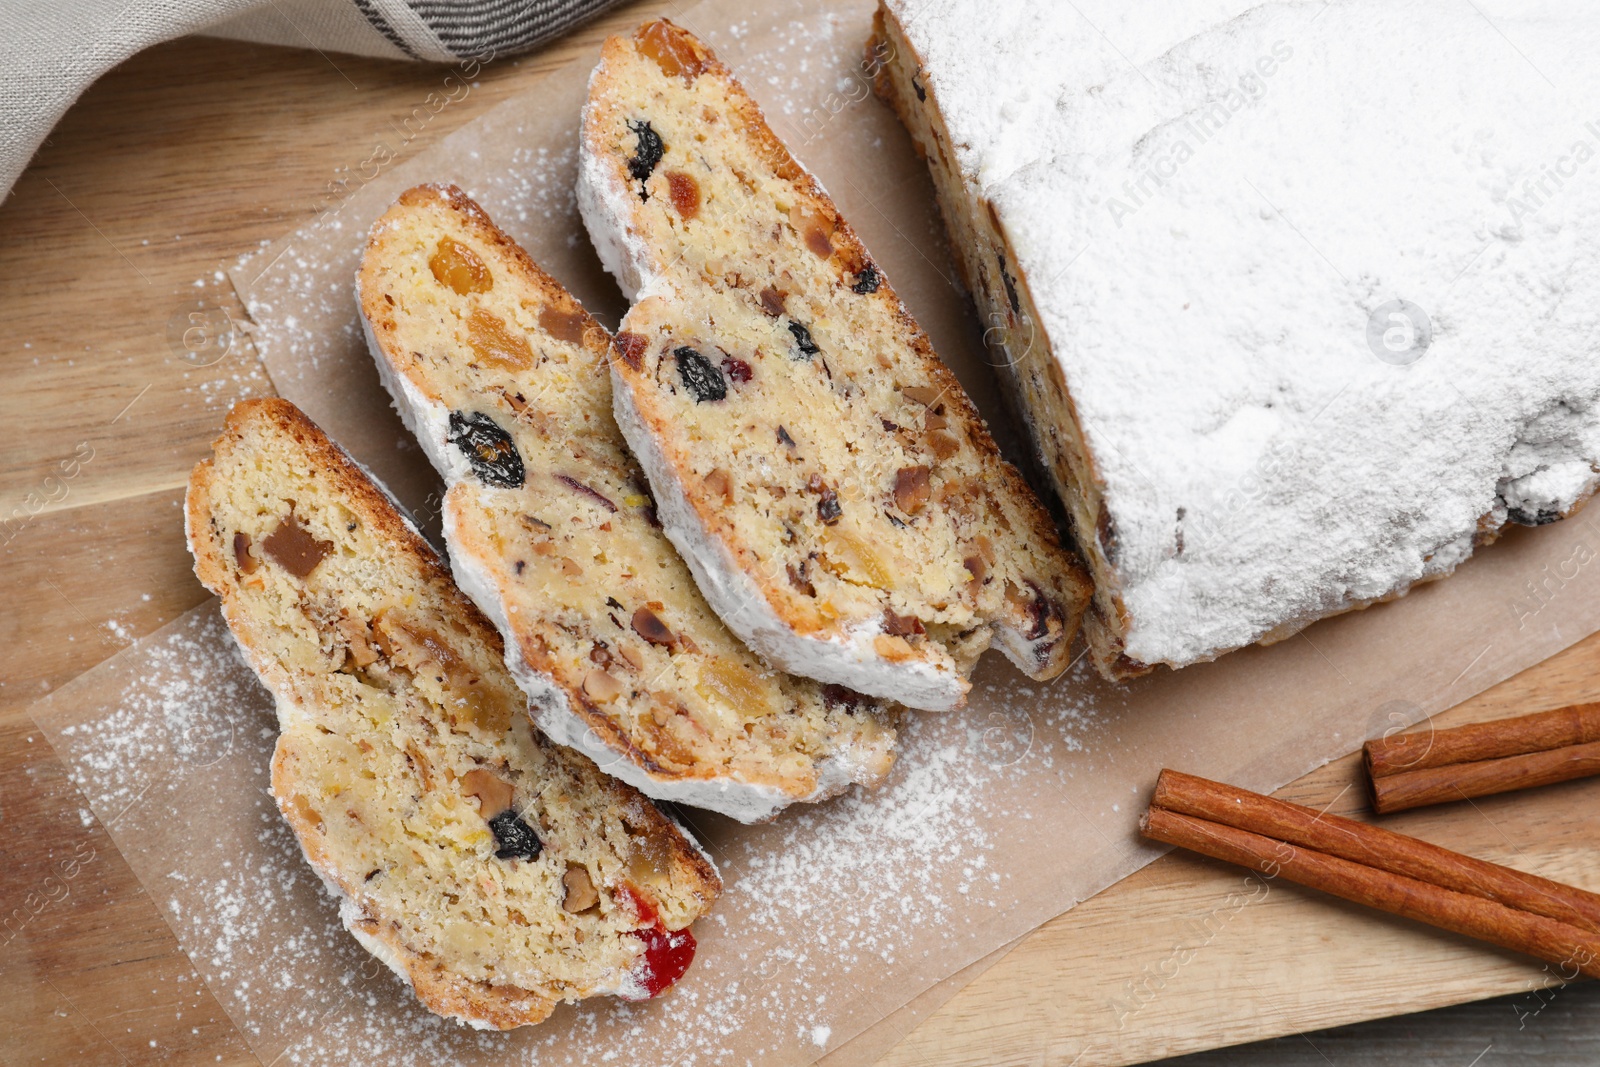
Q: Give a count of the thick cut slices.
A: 3